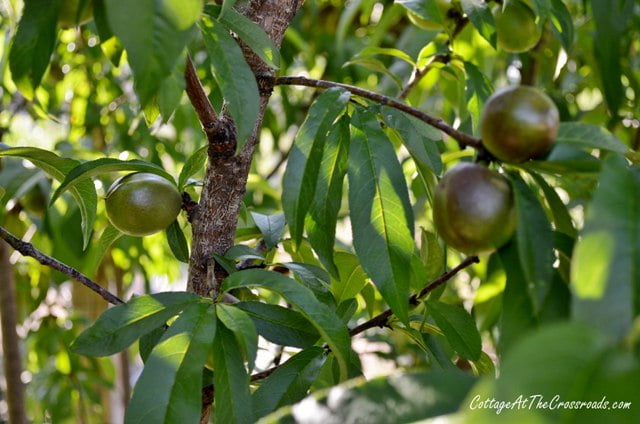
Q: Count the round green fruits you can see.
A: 5